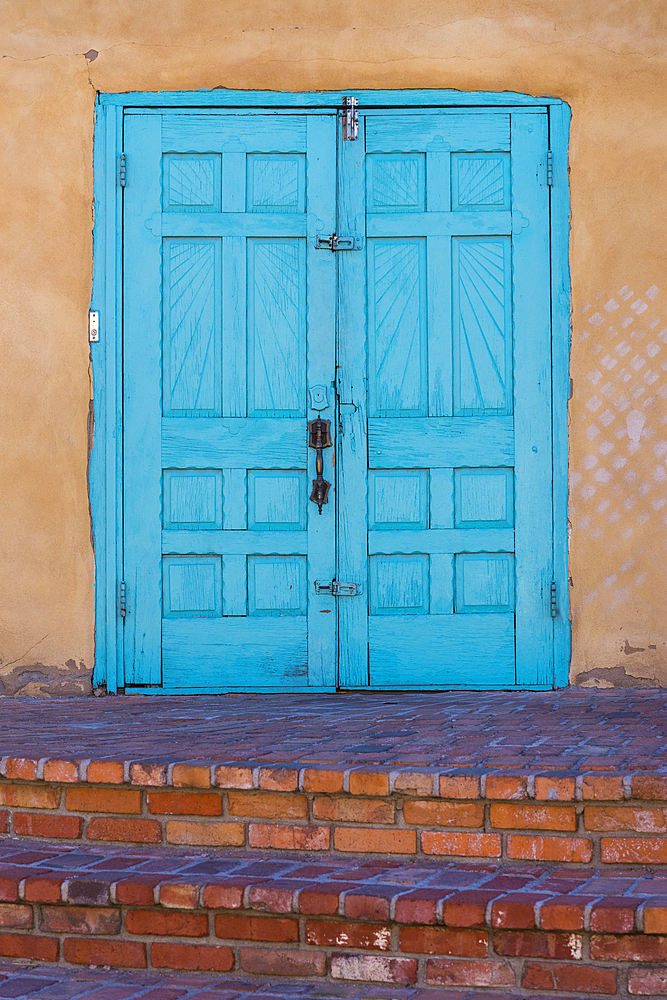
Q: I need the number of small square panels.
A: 12